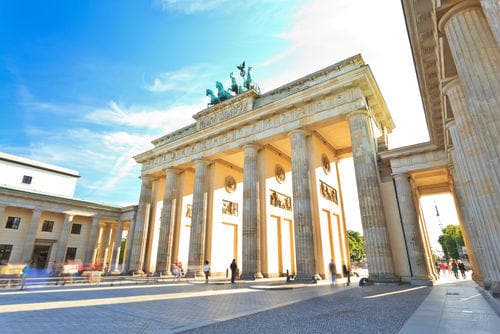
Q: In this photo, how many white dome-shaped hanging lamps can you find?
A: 0